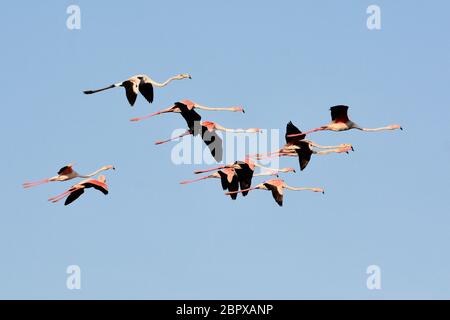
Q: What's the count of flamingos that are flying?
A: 11